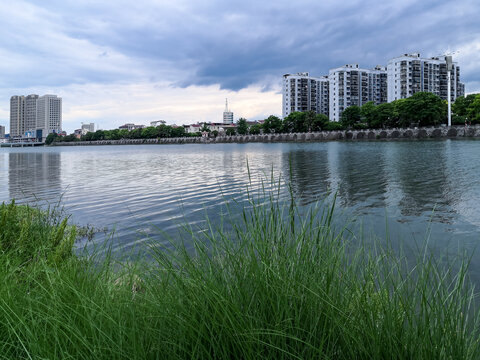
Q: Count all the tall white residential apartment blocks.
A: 3